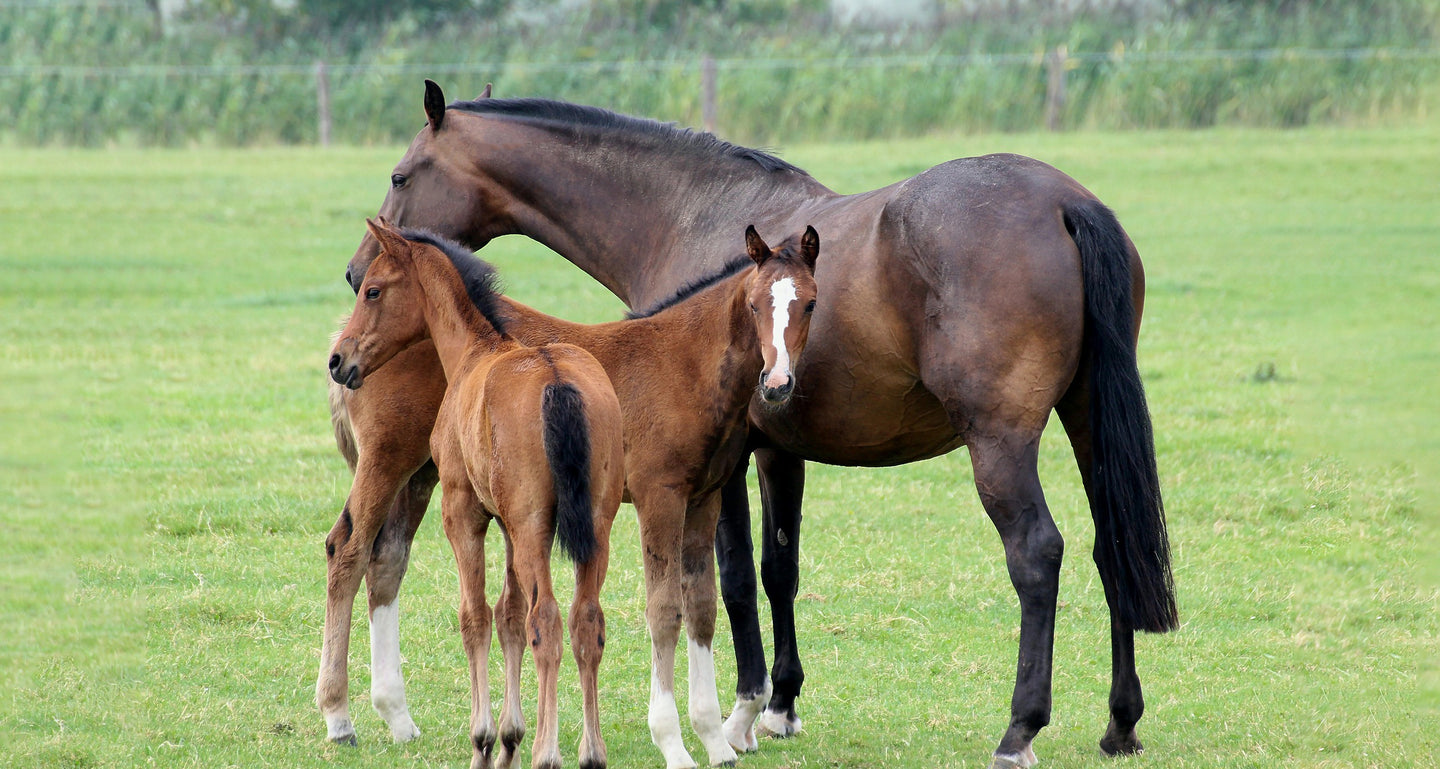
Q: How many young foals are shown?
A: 2